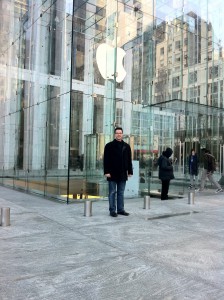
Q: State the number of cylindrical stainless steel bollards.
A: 4